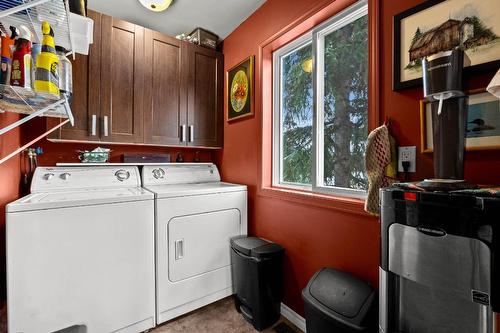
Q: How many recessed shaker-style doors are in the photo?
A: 4